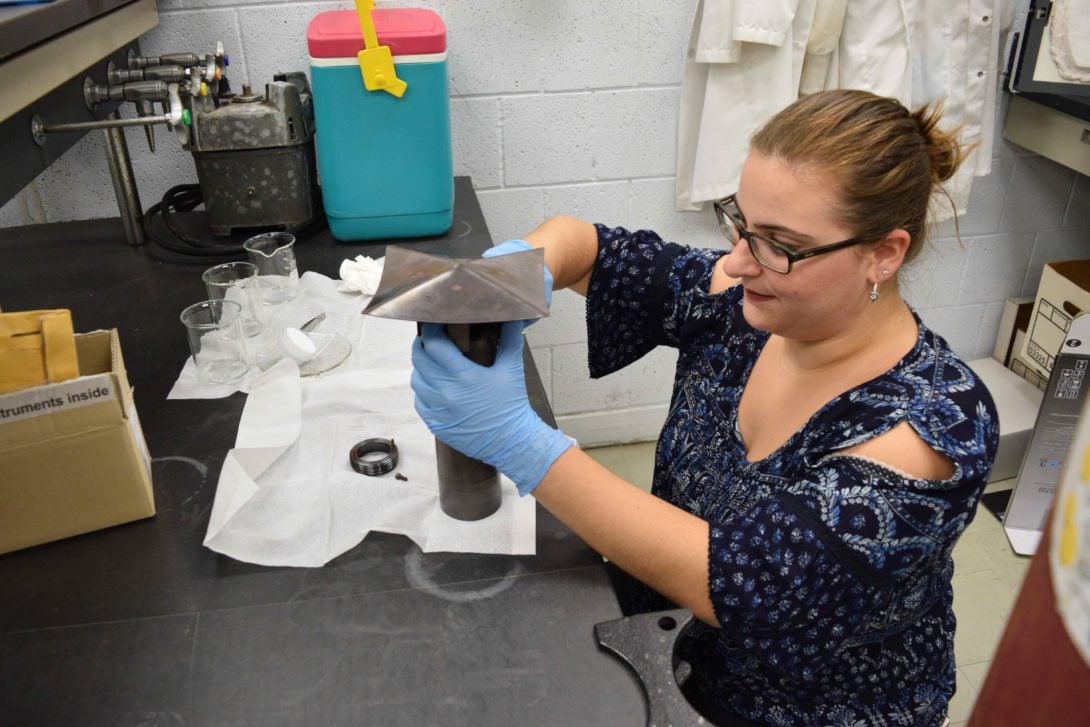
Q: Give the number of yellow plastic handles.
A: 1